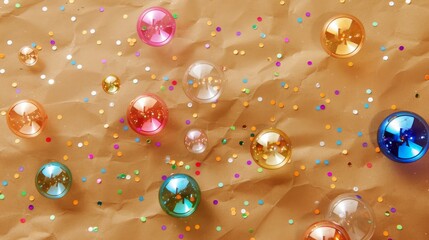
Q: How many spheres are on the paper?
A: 14